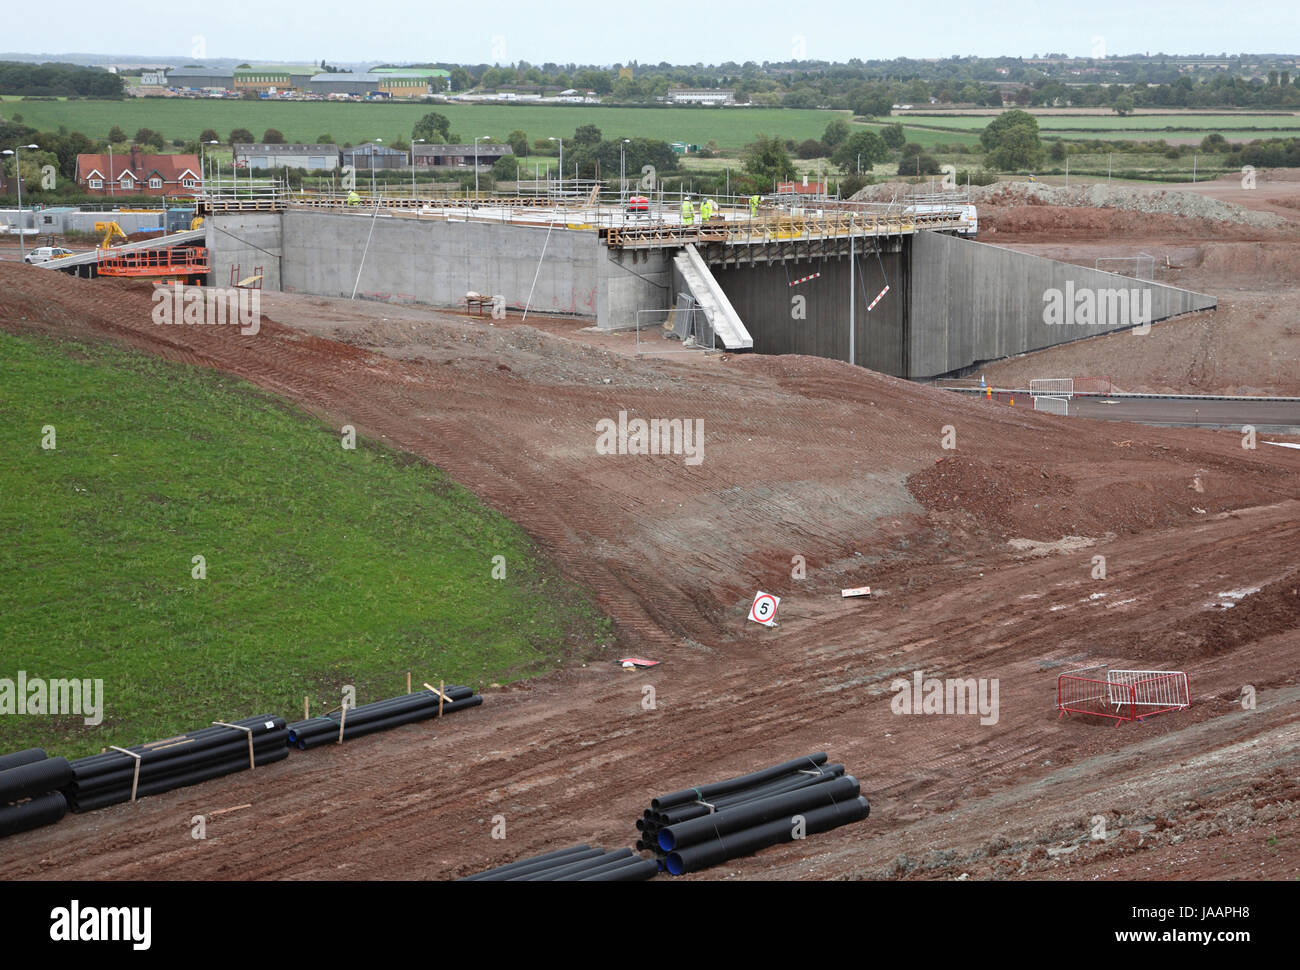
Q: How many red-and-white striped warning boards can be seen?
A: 2